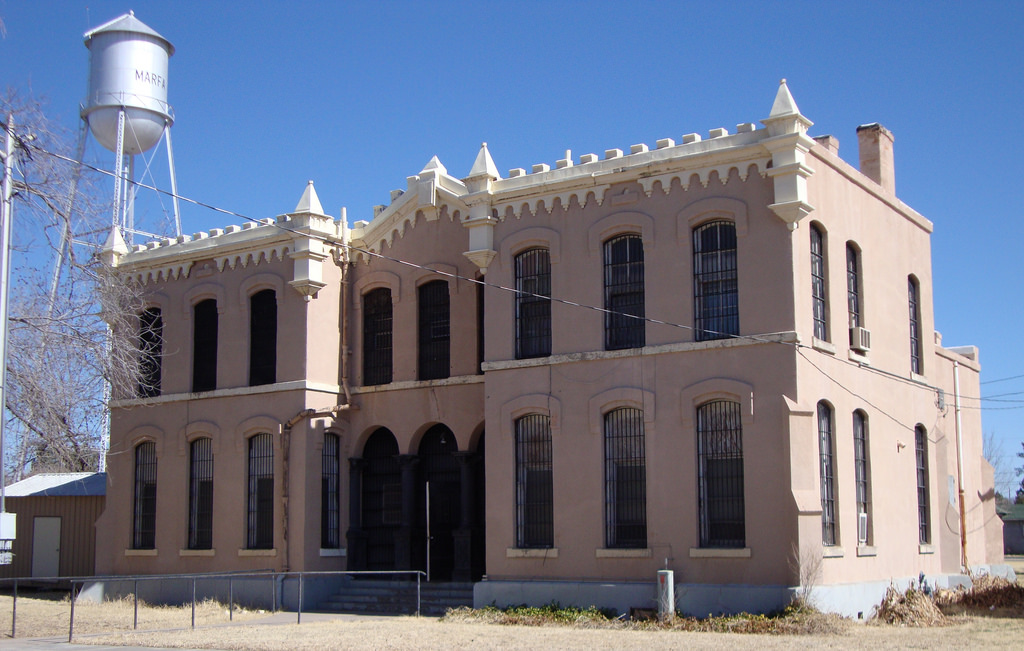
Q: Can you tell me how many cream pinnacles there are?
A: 5